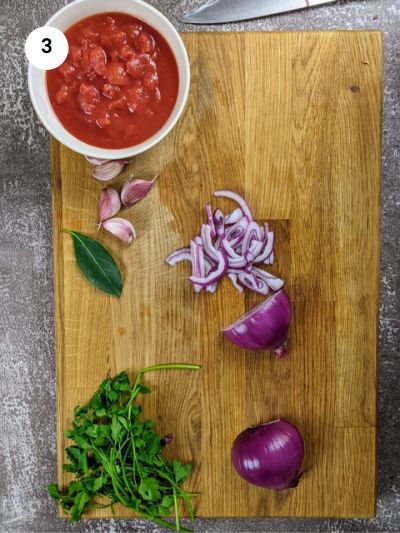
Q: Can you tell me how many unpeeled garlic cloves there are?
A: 5